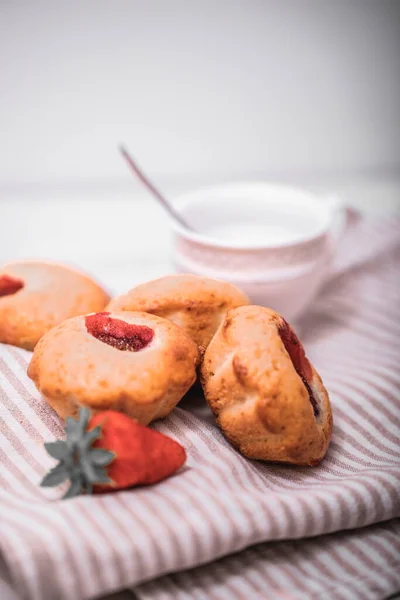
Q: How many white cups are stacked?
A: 0